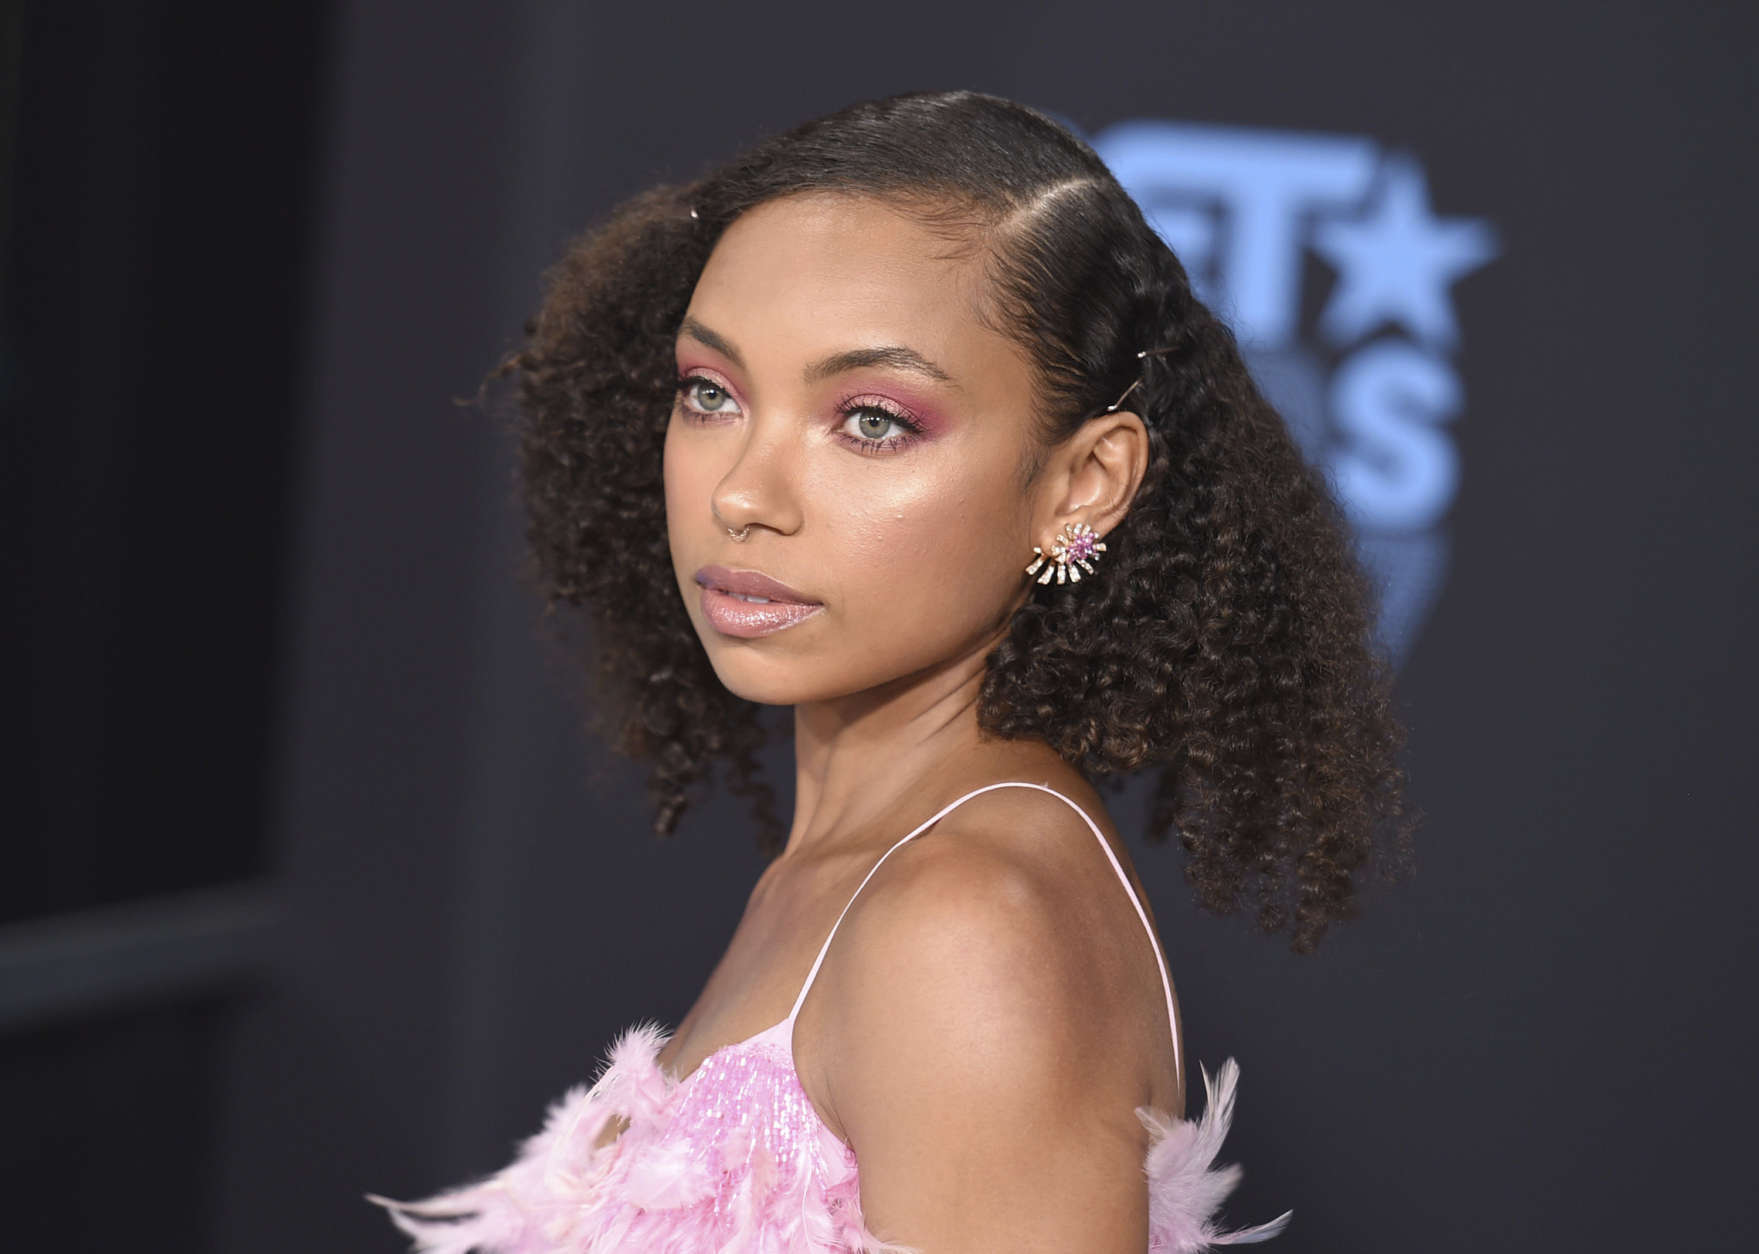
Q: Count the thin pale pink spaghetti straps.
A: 1